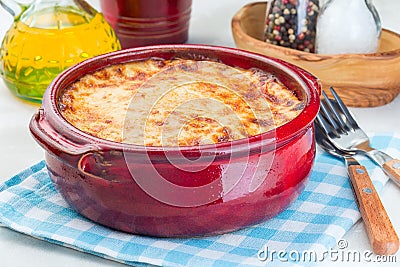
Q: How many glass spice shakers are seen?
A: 2